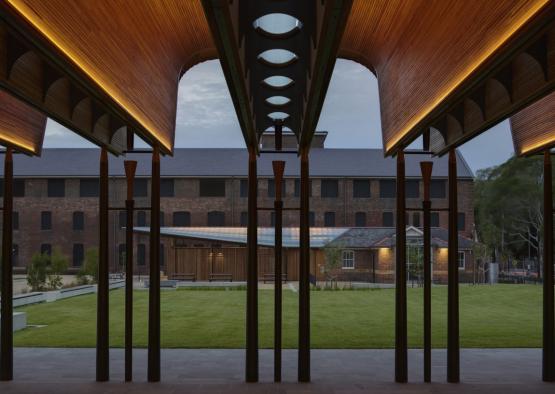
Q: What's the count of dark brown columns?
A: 11